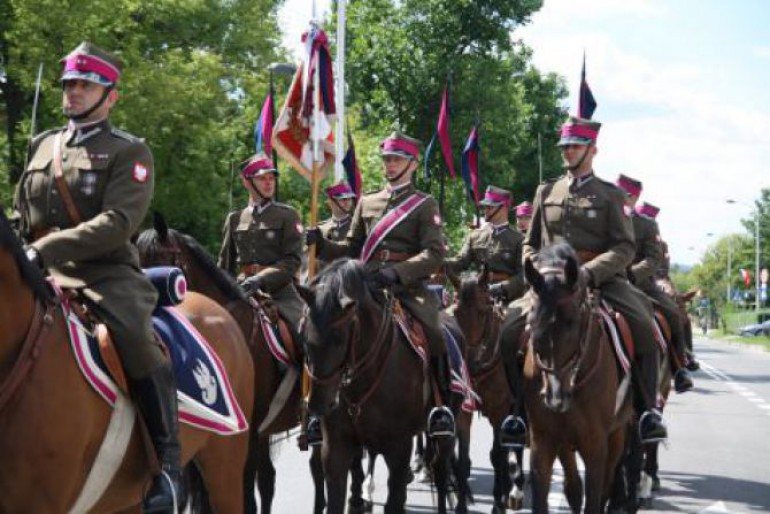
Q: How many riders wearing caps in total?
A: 9